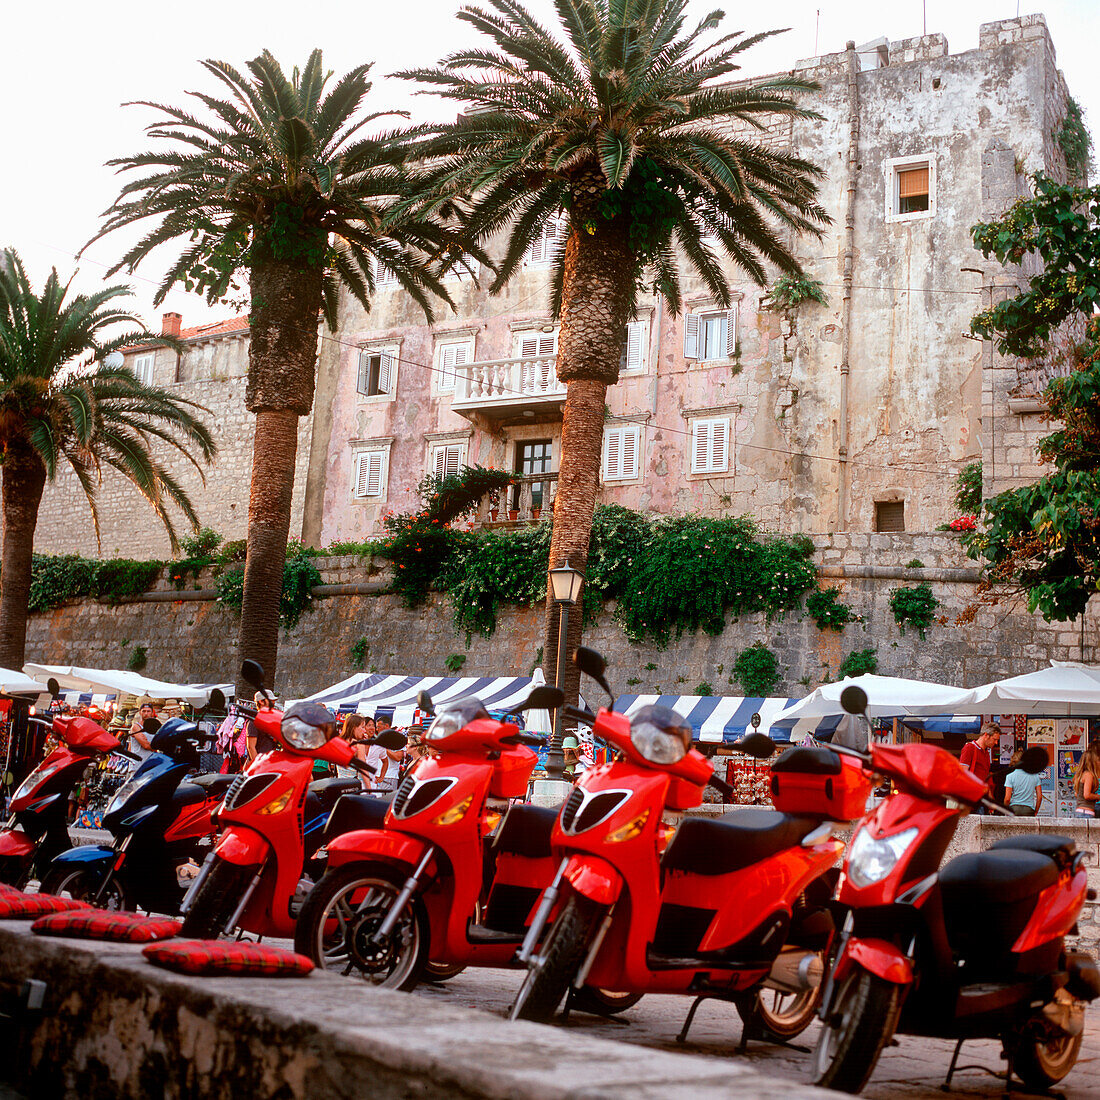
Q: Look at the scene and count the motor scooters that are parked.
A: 6